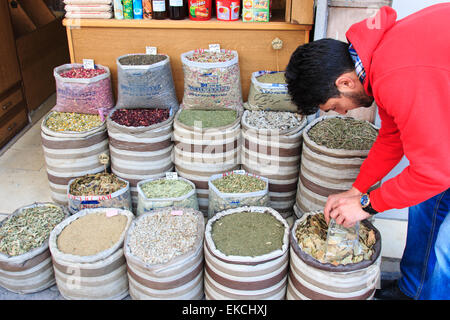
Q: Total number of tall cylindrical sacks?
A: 10